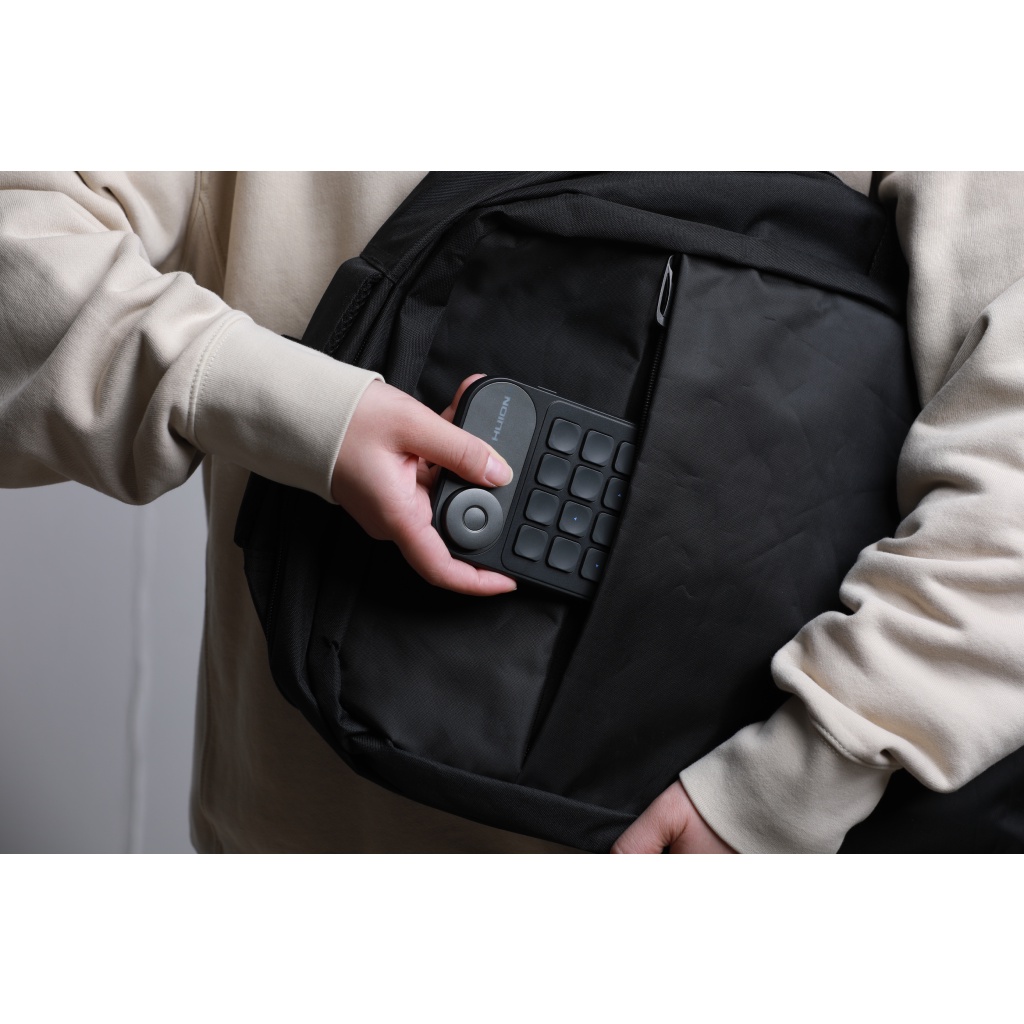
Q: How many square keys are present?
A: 12